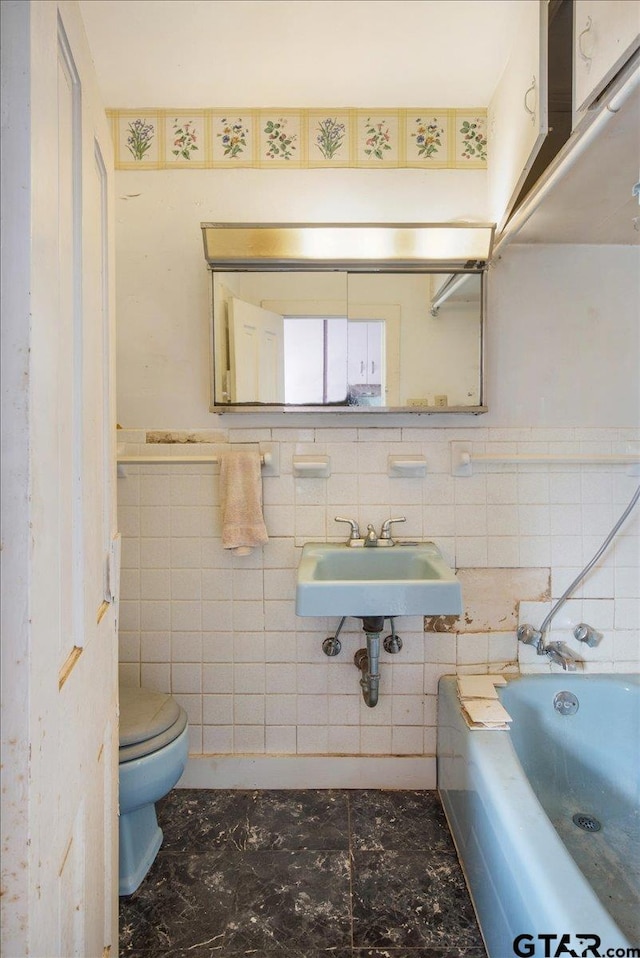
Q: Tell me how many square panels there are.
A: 8